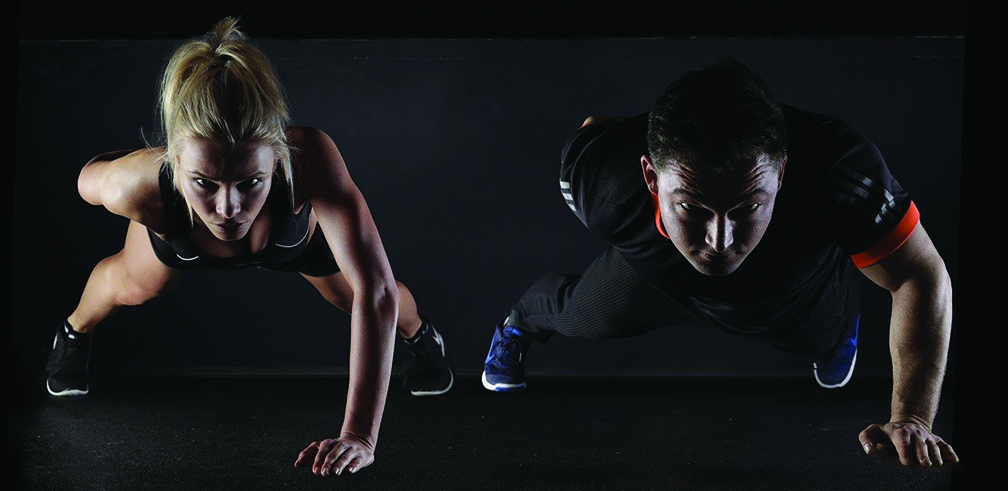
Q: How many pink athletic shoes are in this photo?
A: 0